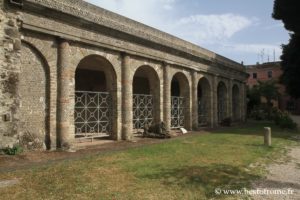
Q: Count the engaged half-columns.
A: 7